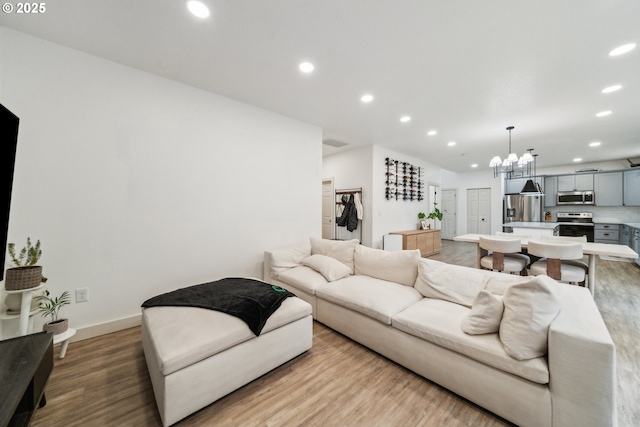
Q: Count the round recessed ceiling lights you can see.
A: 12